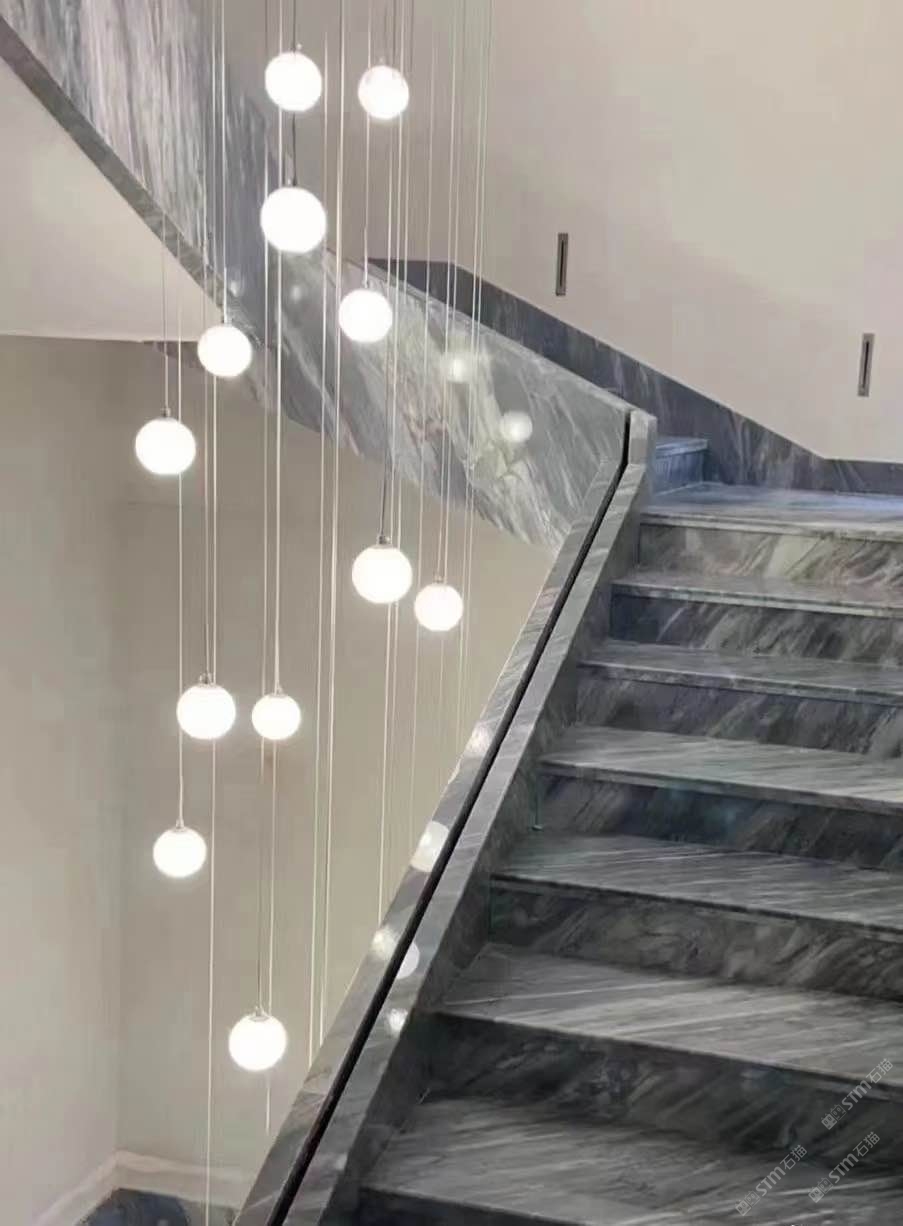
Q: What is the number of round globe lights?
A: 12